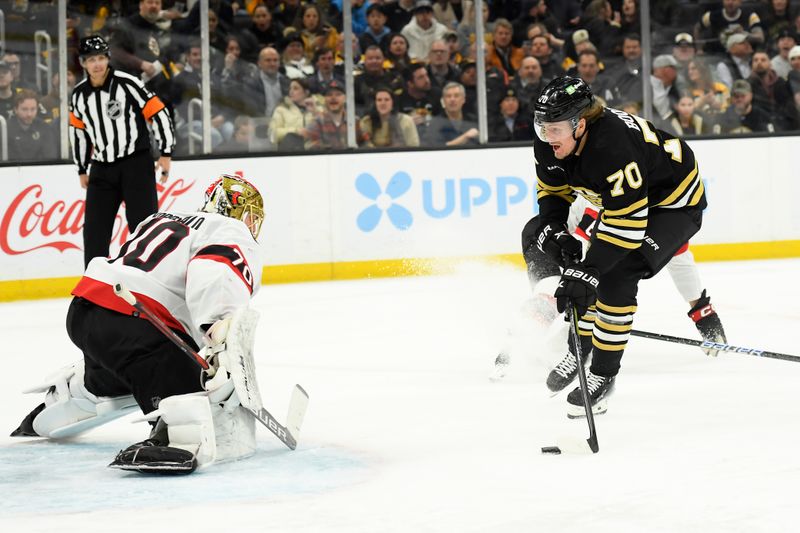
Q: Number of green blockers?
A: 0